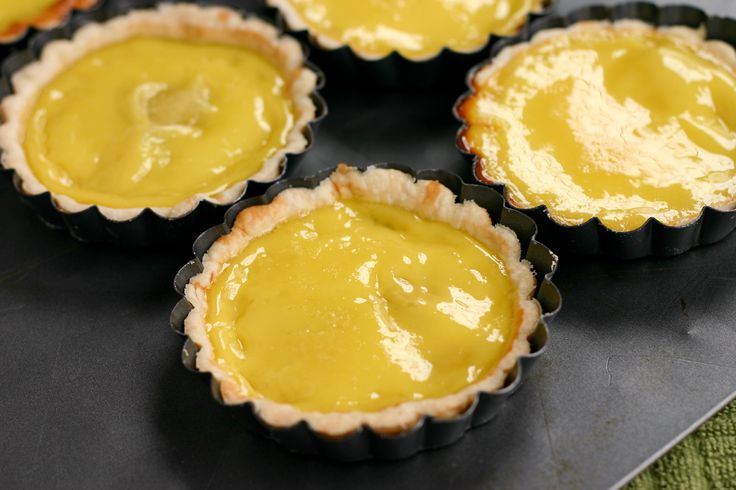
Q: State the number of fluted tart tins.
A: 5